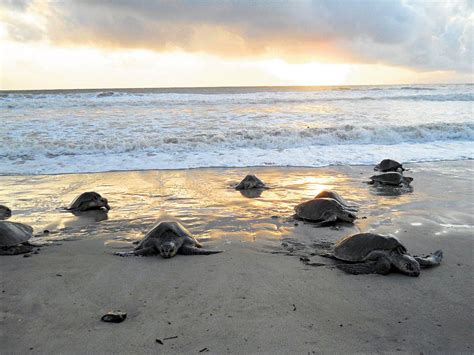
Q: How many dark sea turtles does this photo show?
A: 10